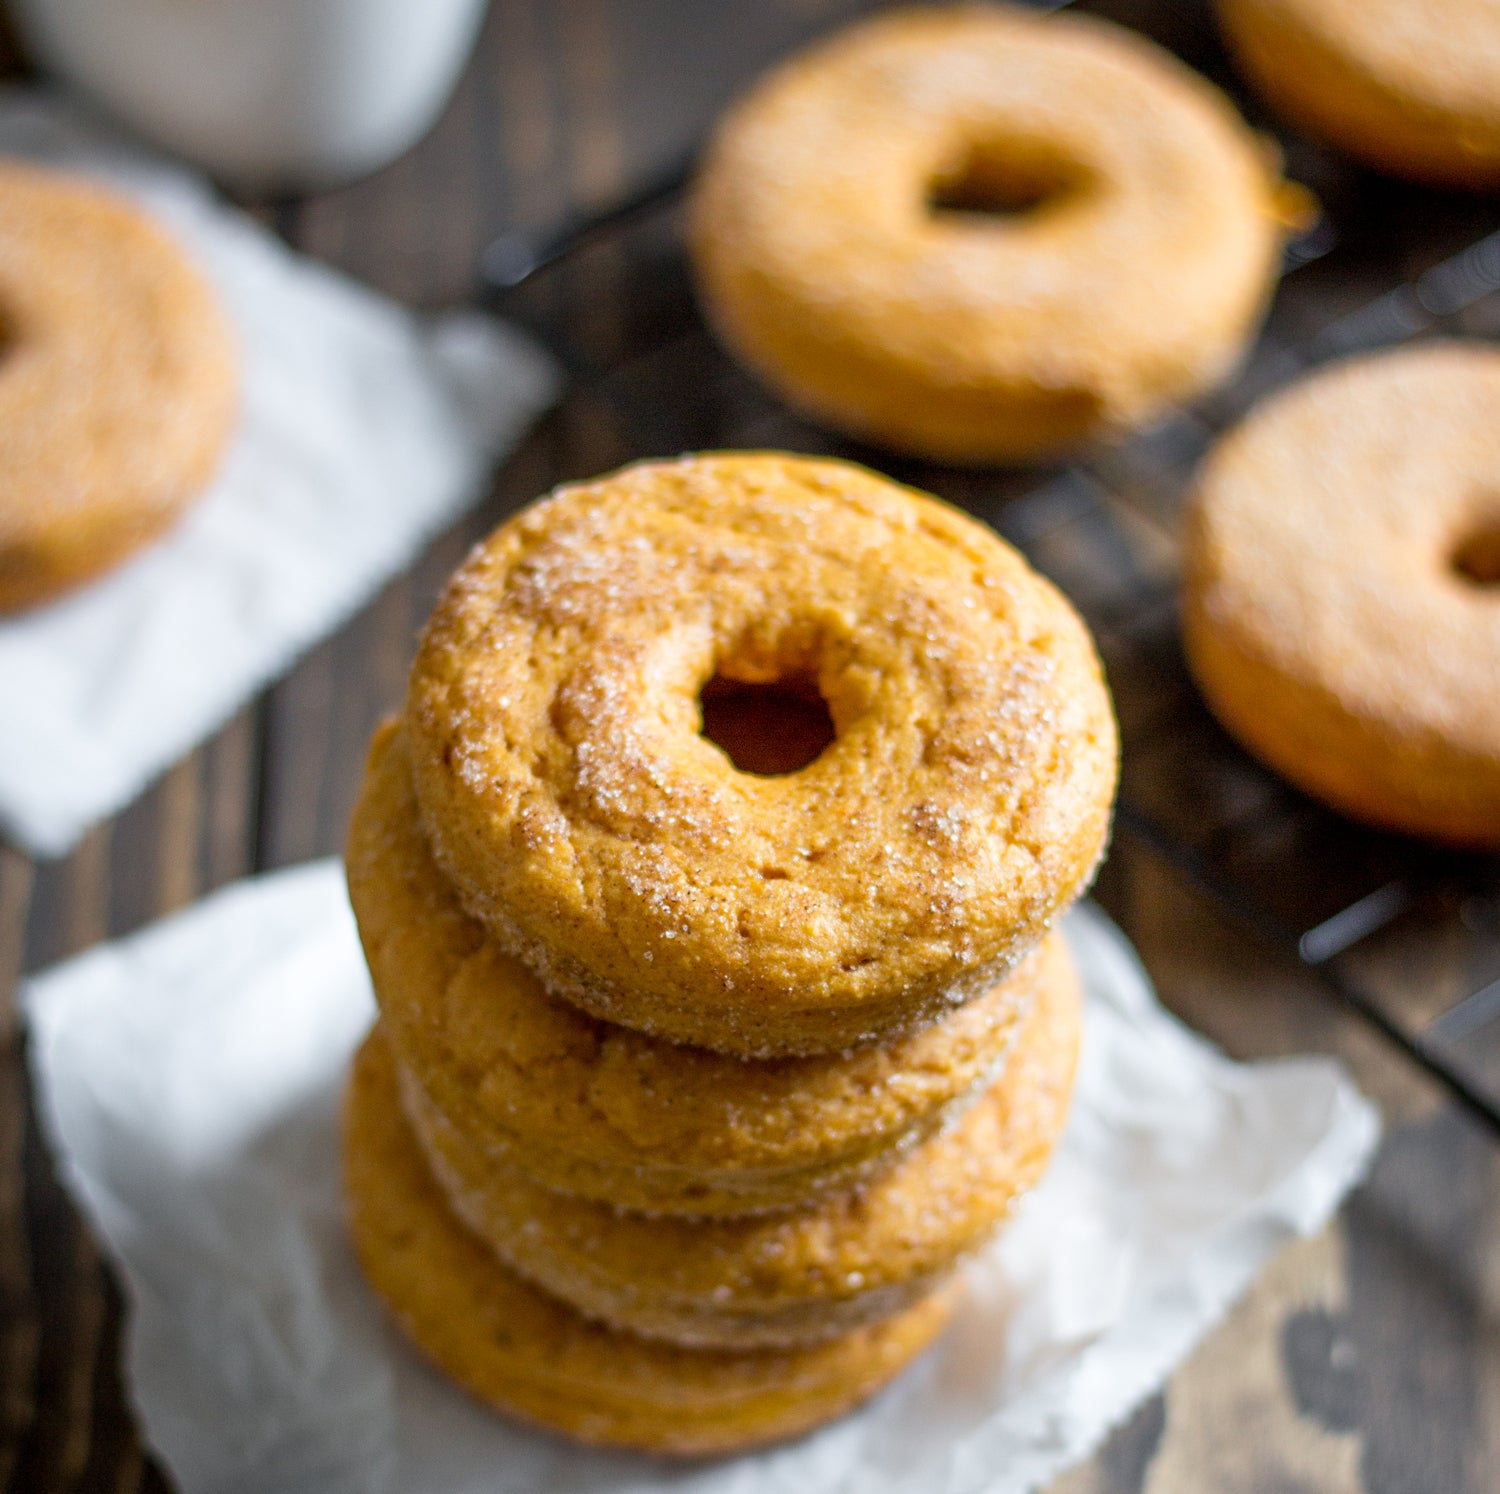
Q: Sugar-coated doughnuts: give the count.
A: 8